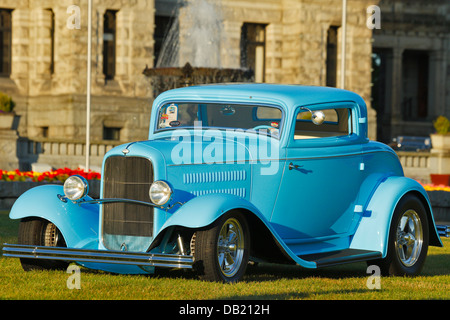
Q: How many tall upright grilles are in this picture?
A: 1